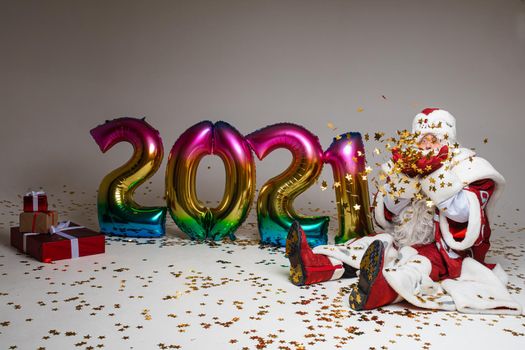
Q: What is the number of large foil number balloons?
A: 4